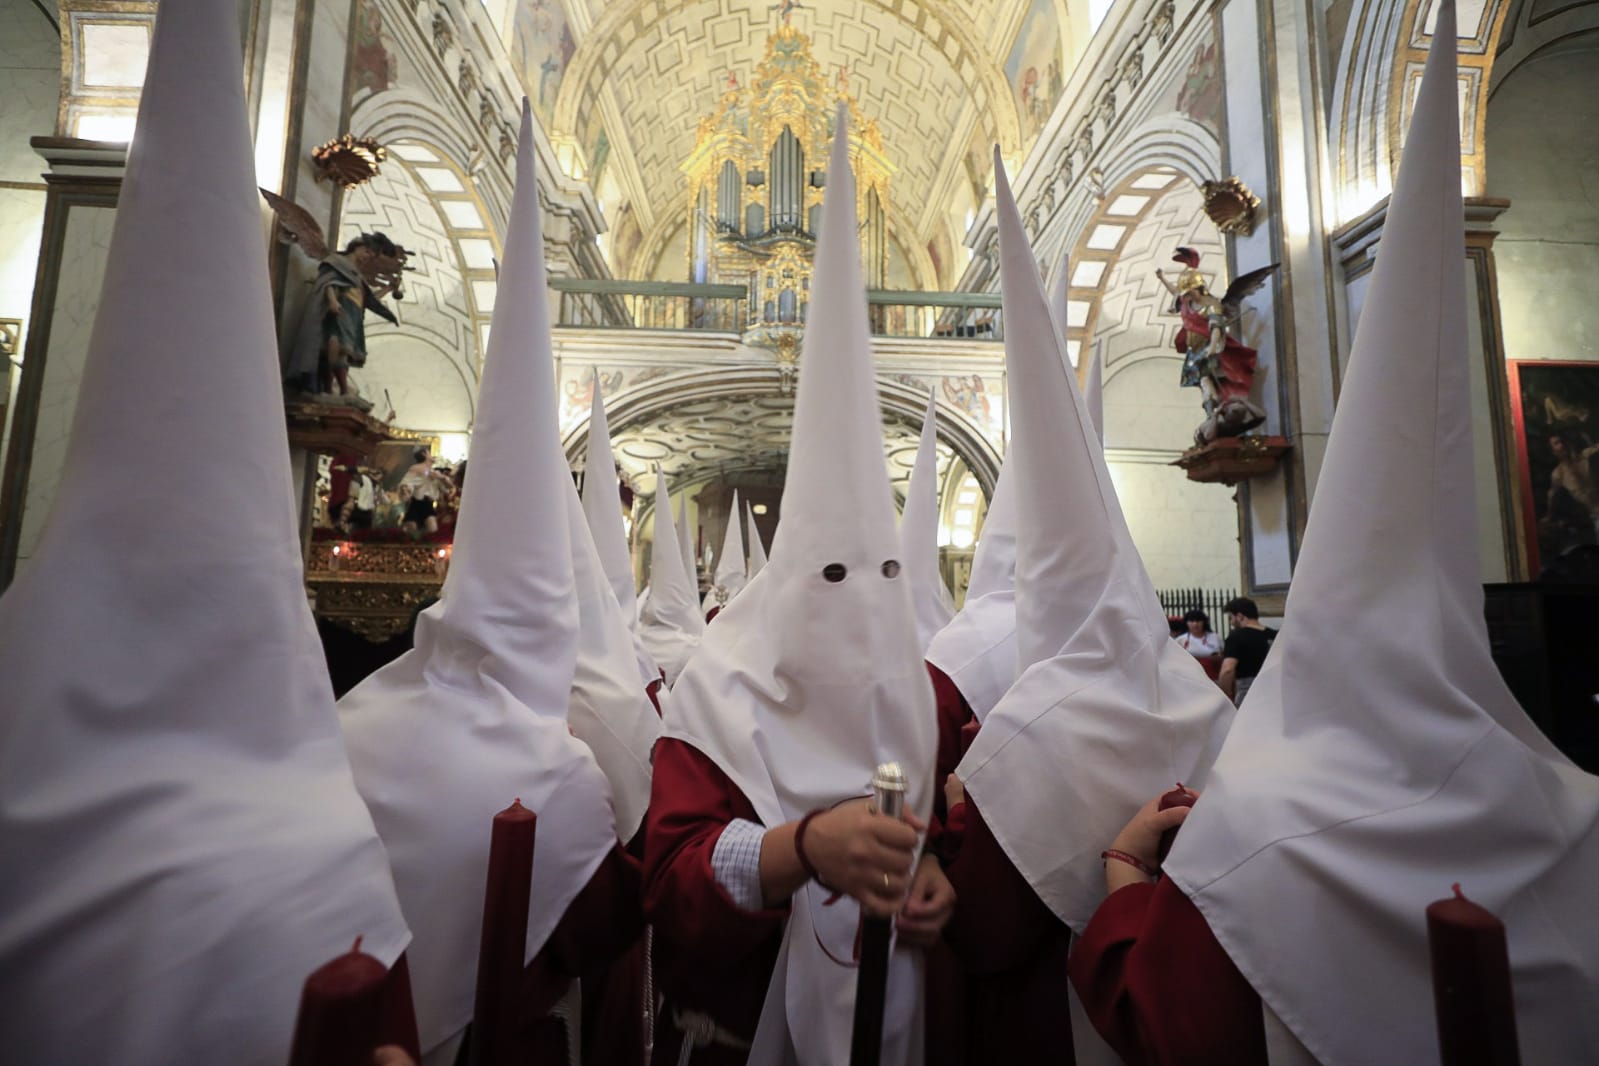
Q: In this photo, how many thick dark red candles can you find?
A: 4